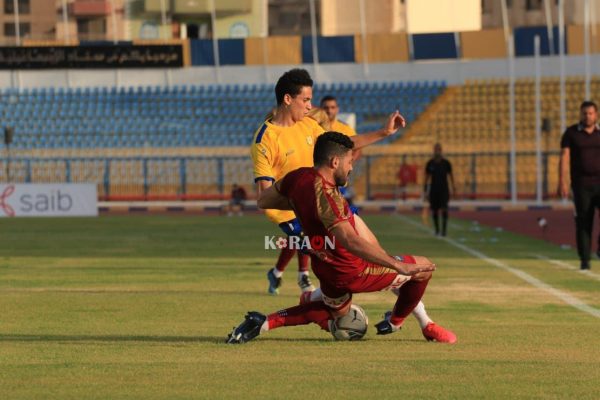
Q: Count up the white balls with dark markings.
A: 1